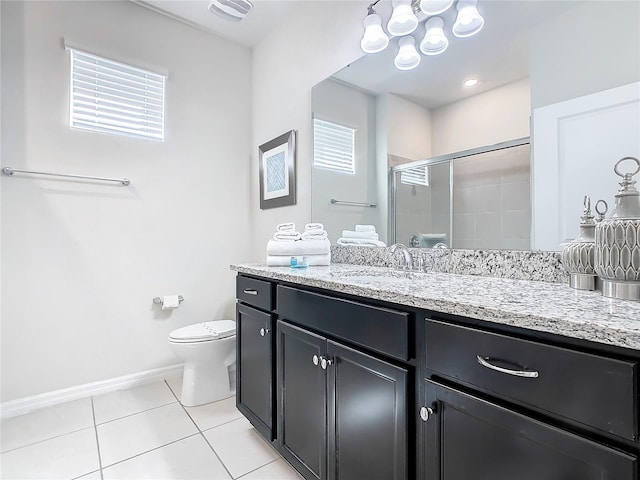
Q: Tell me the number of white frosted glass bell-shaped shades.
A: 6